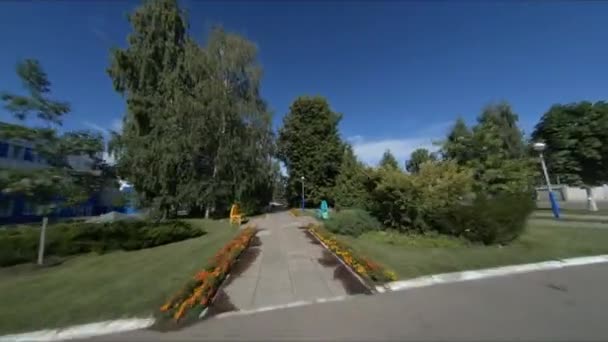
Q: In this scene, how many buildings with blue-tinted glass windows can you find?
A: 1